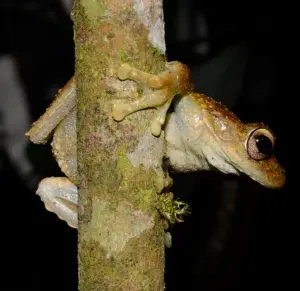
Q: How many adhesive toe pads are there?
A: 3